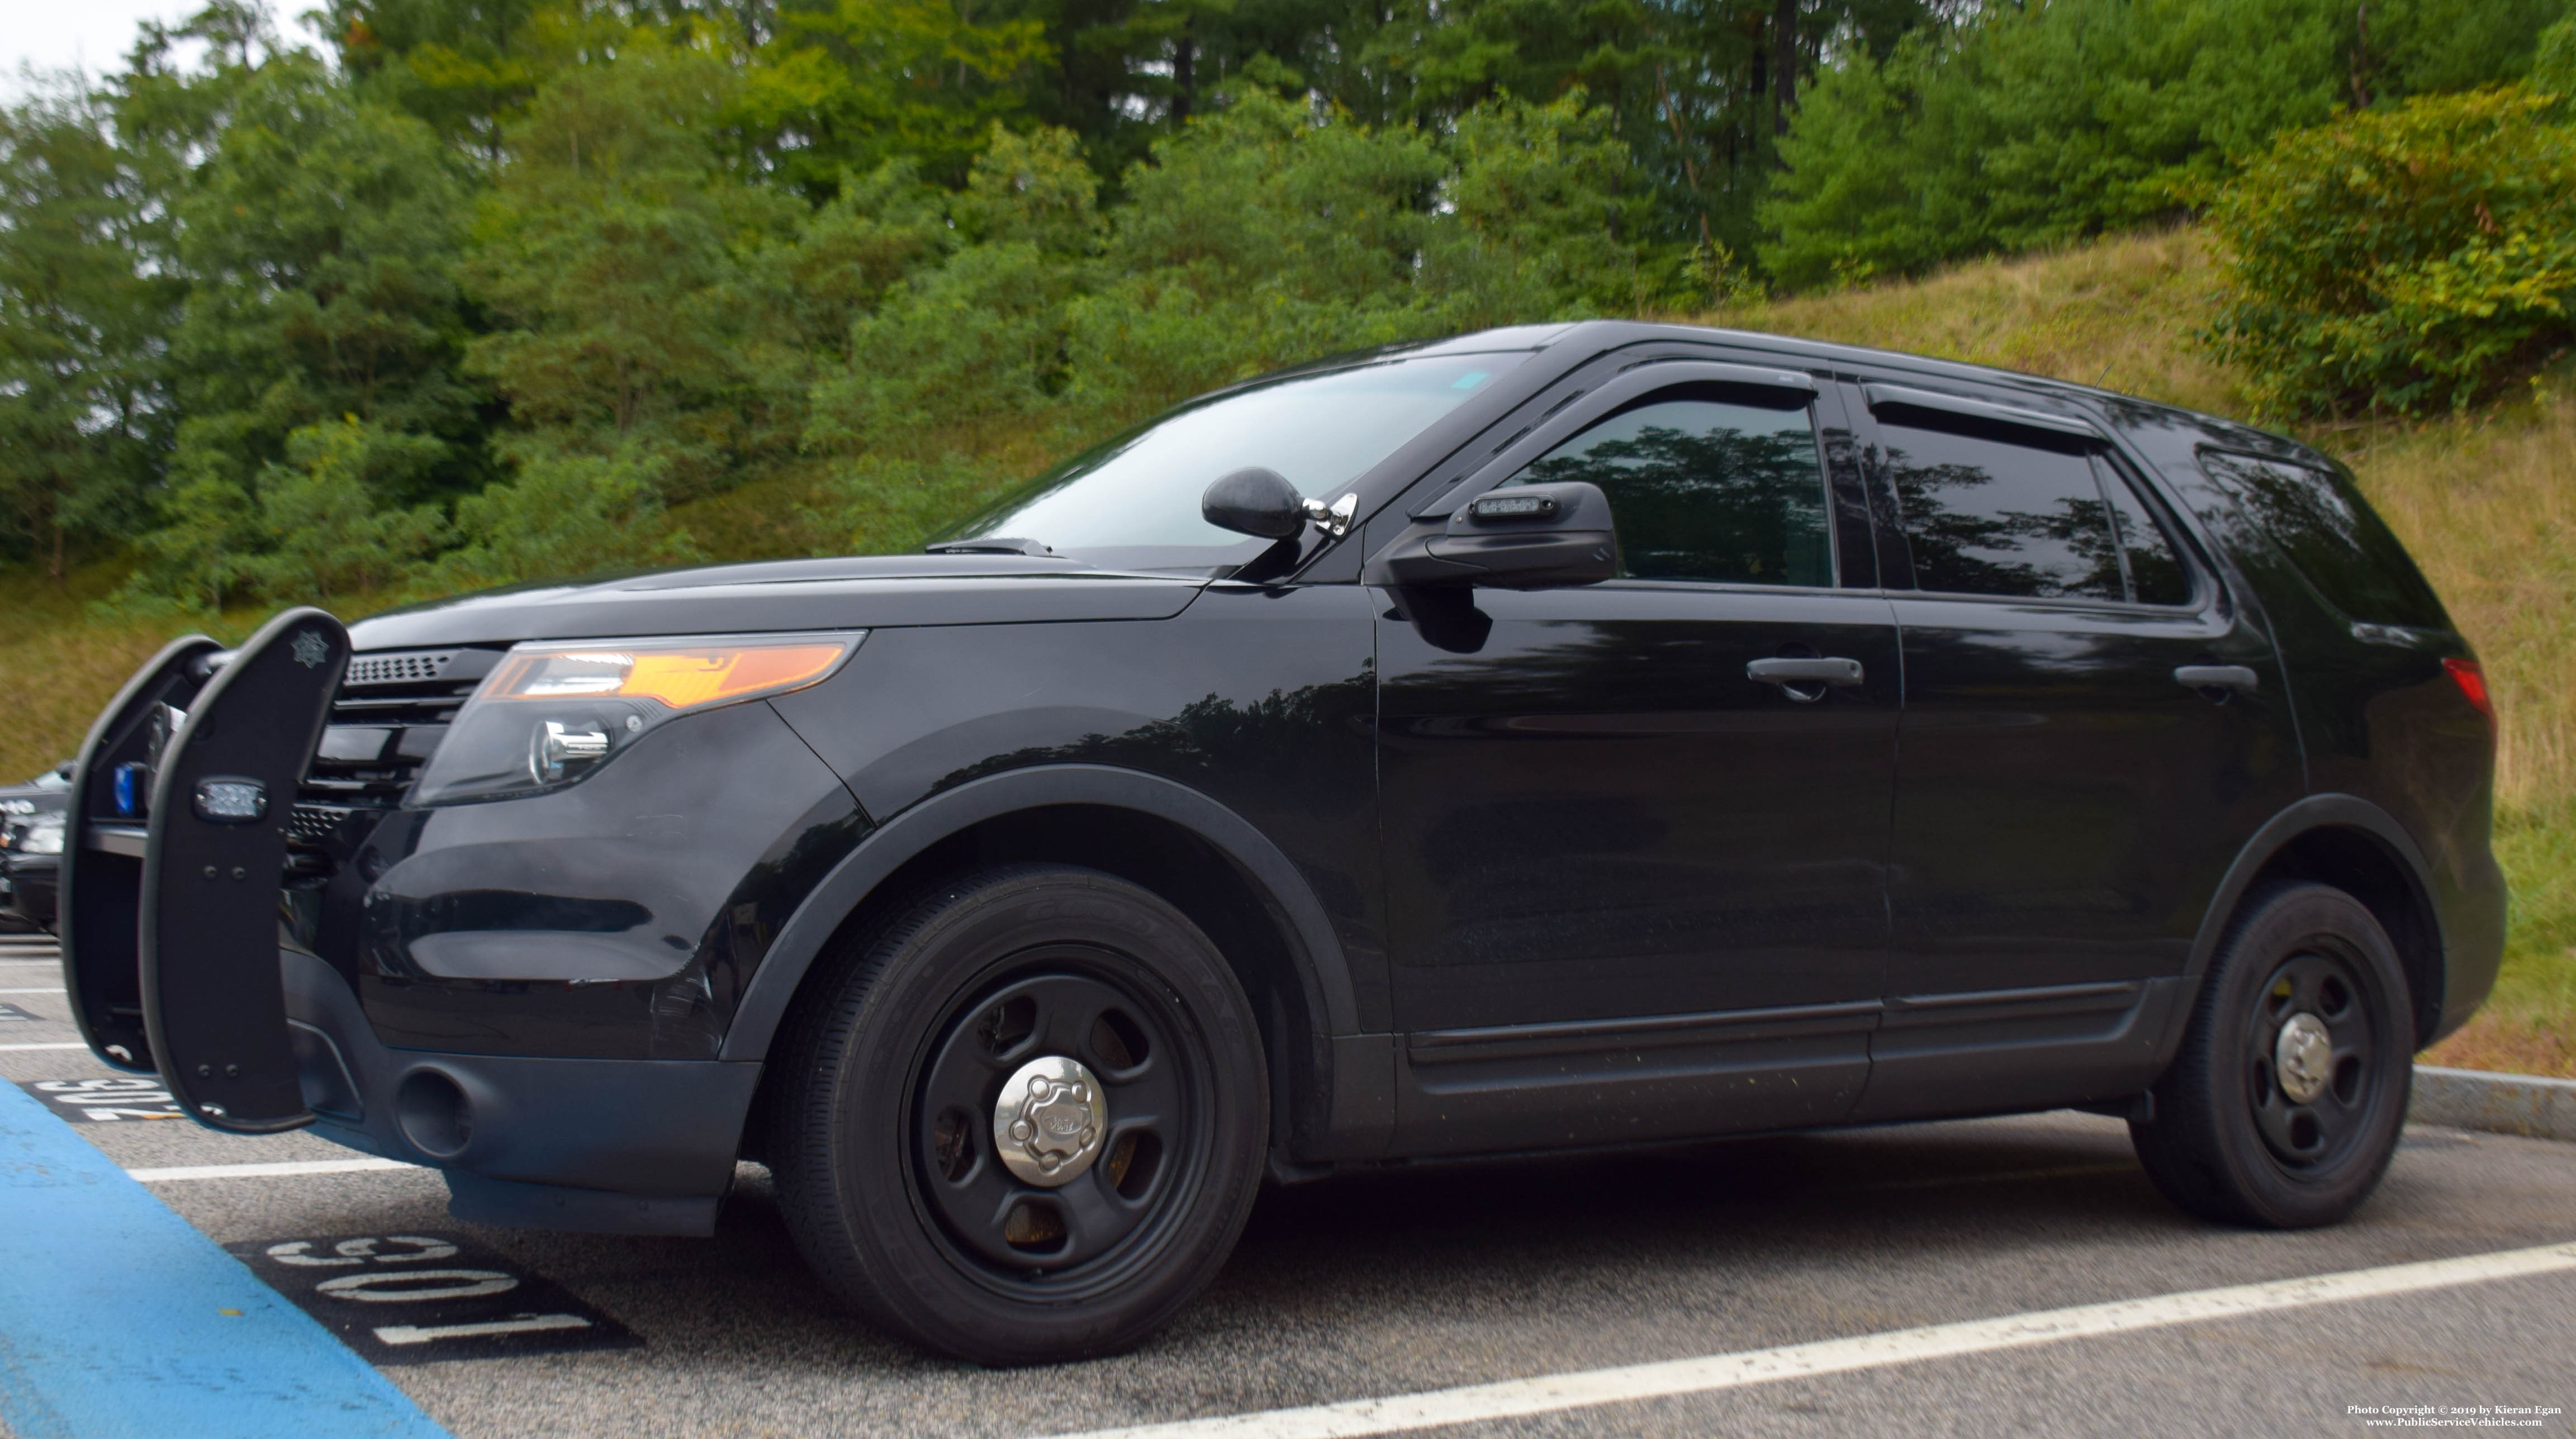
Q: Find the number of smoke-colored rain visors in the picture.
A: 2